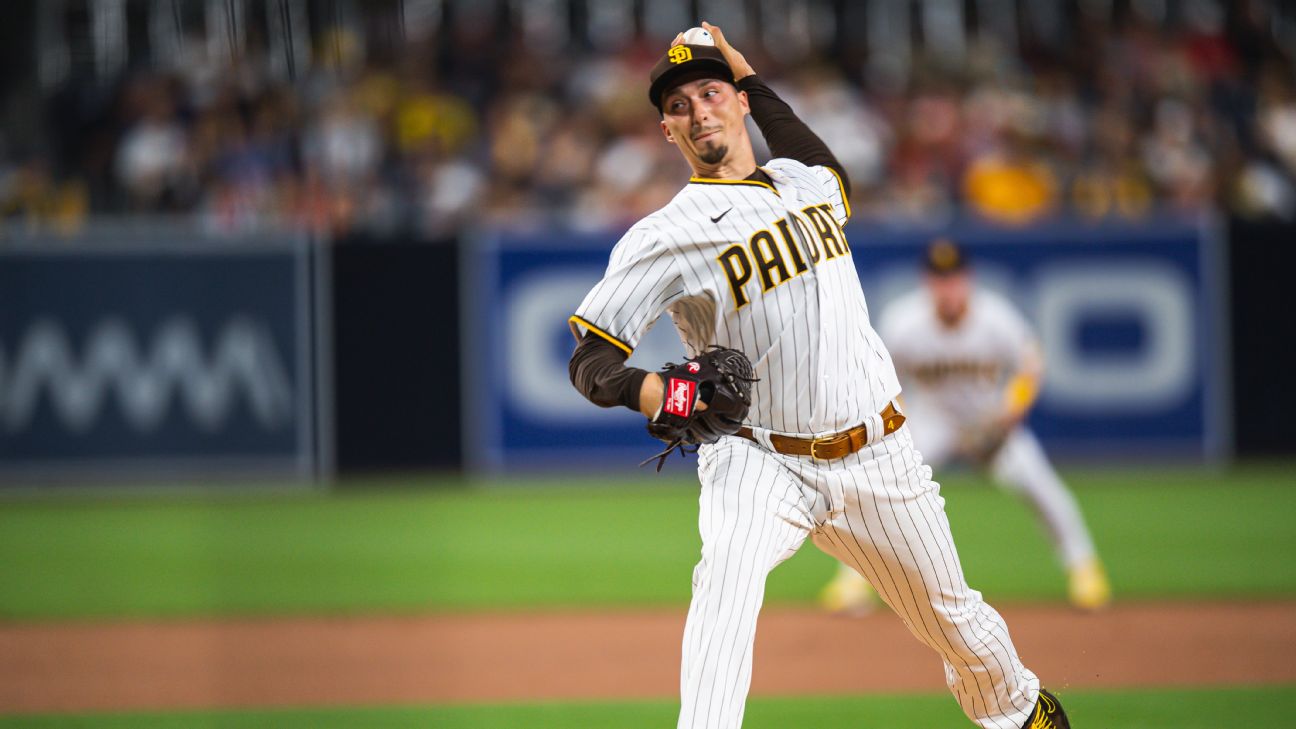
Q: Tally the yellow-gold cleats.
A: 2